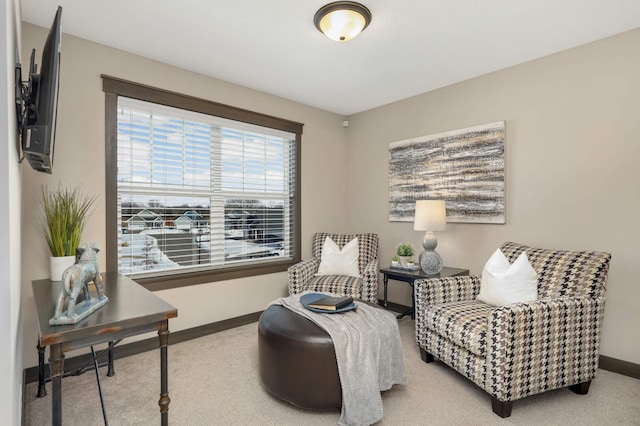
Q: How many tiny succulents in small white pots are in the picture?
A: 2